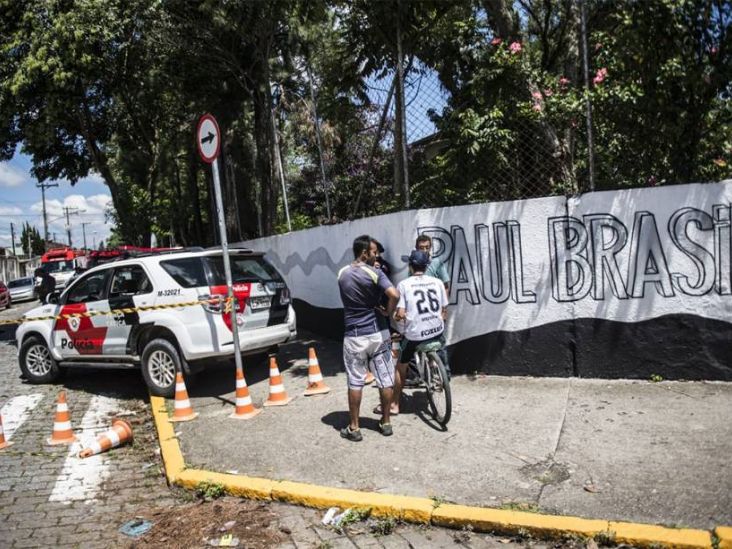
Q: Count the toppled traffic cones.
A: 1